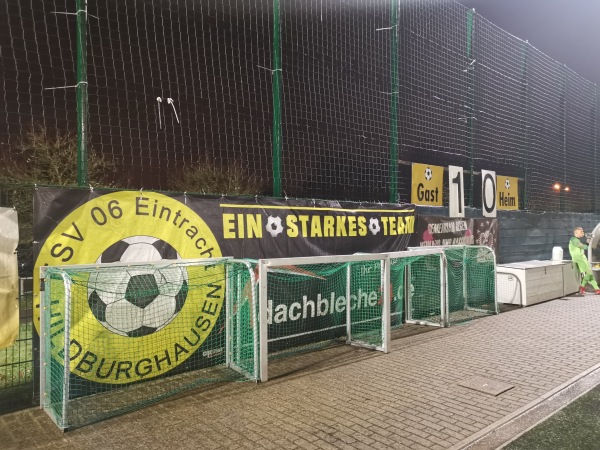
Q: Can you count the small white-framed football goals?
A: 4